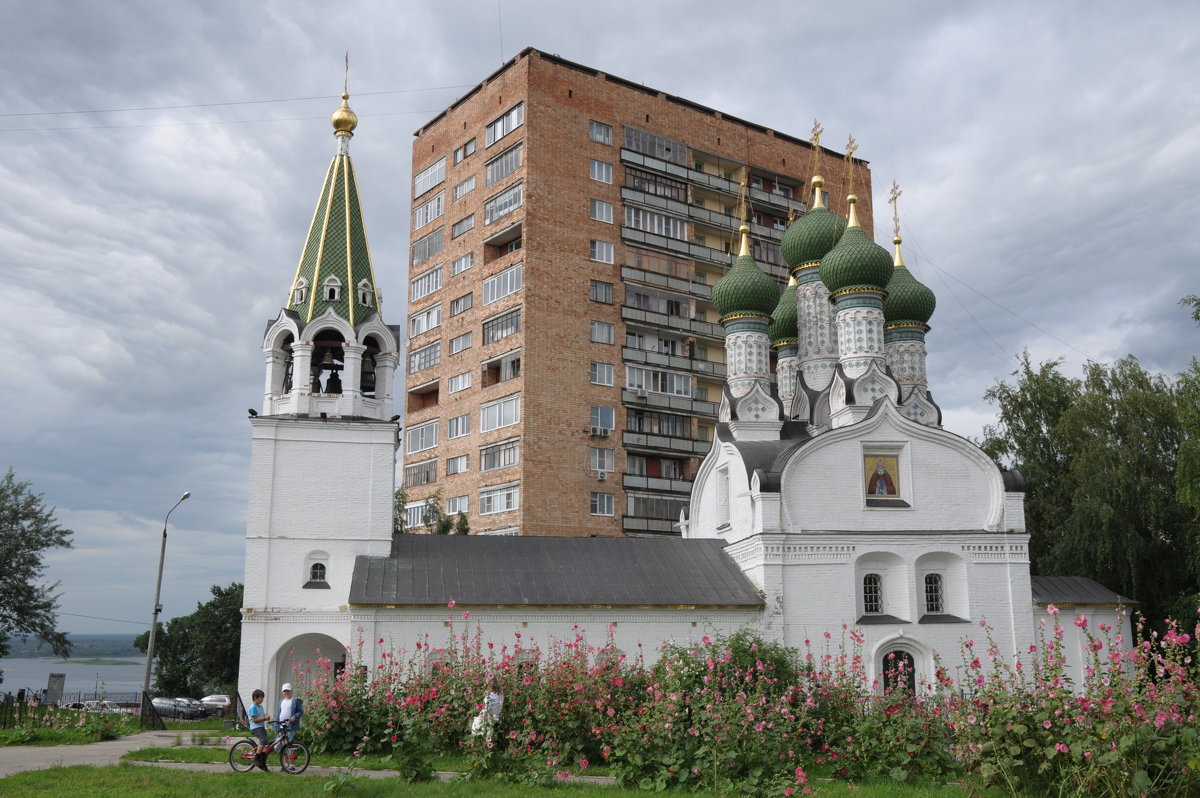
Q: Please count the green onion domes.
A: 5